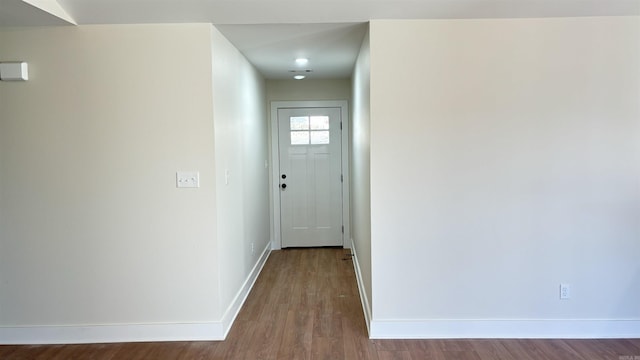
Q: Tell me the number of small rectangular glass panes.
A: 4